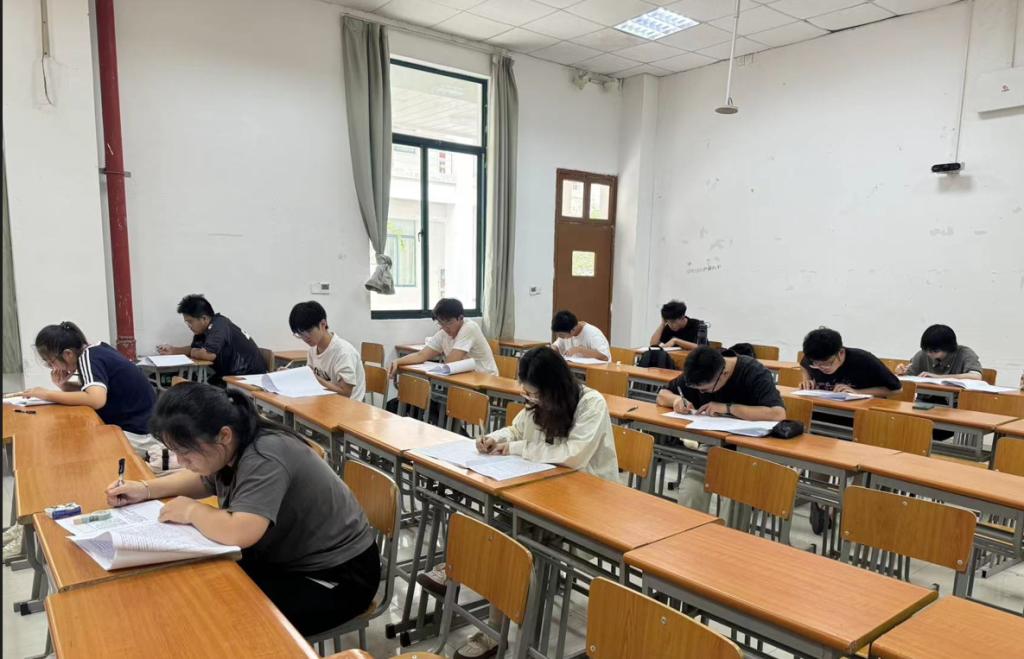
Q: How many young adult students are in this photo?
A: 11